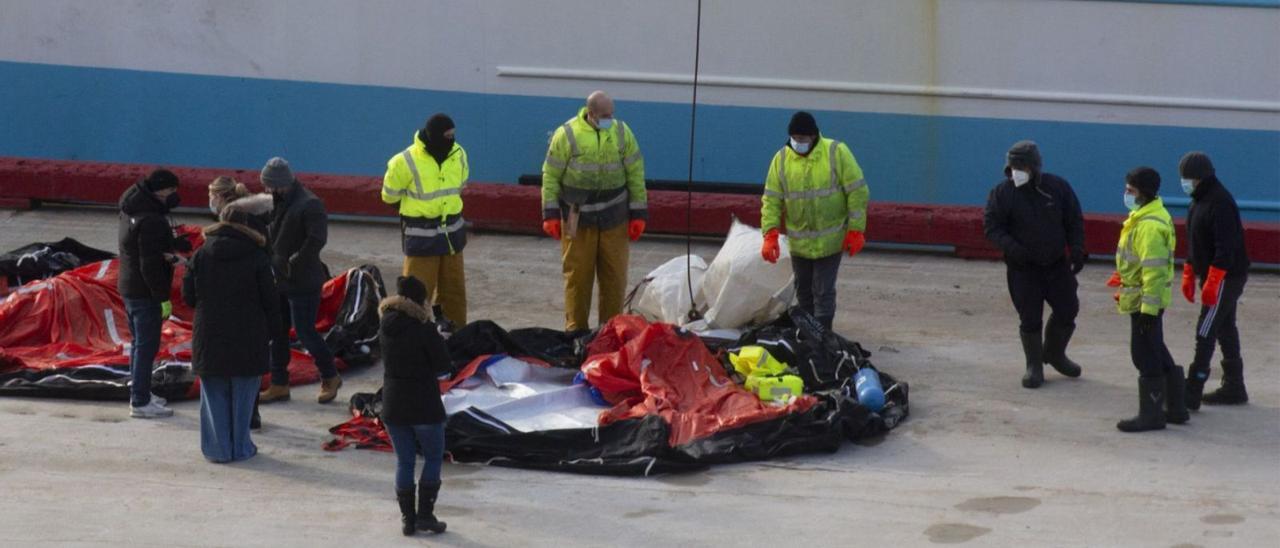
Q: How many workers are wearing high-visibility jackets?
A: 4